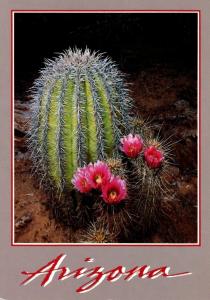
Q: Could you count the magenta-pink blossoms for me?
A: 5